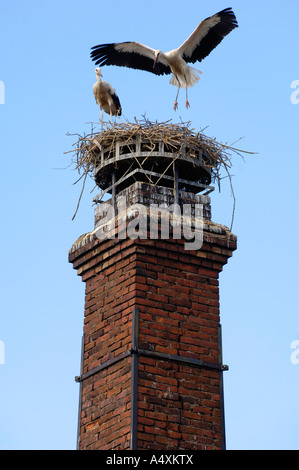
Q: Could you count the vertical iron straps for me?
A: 3